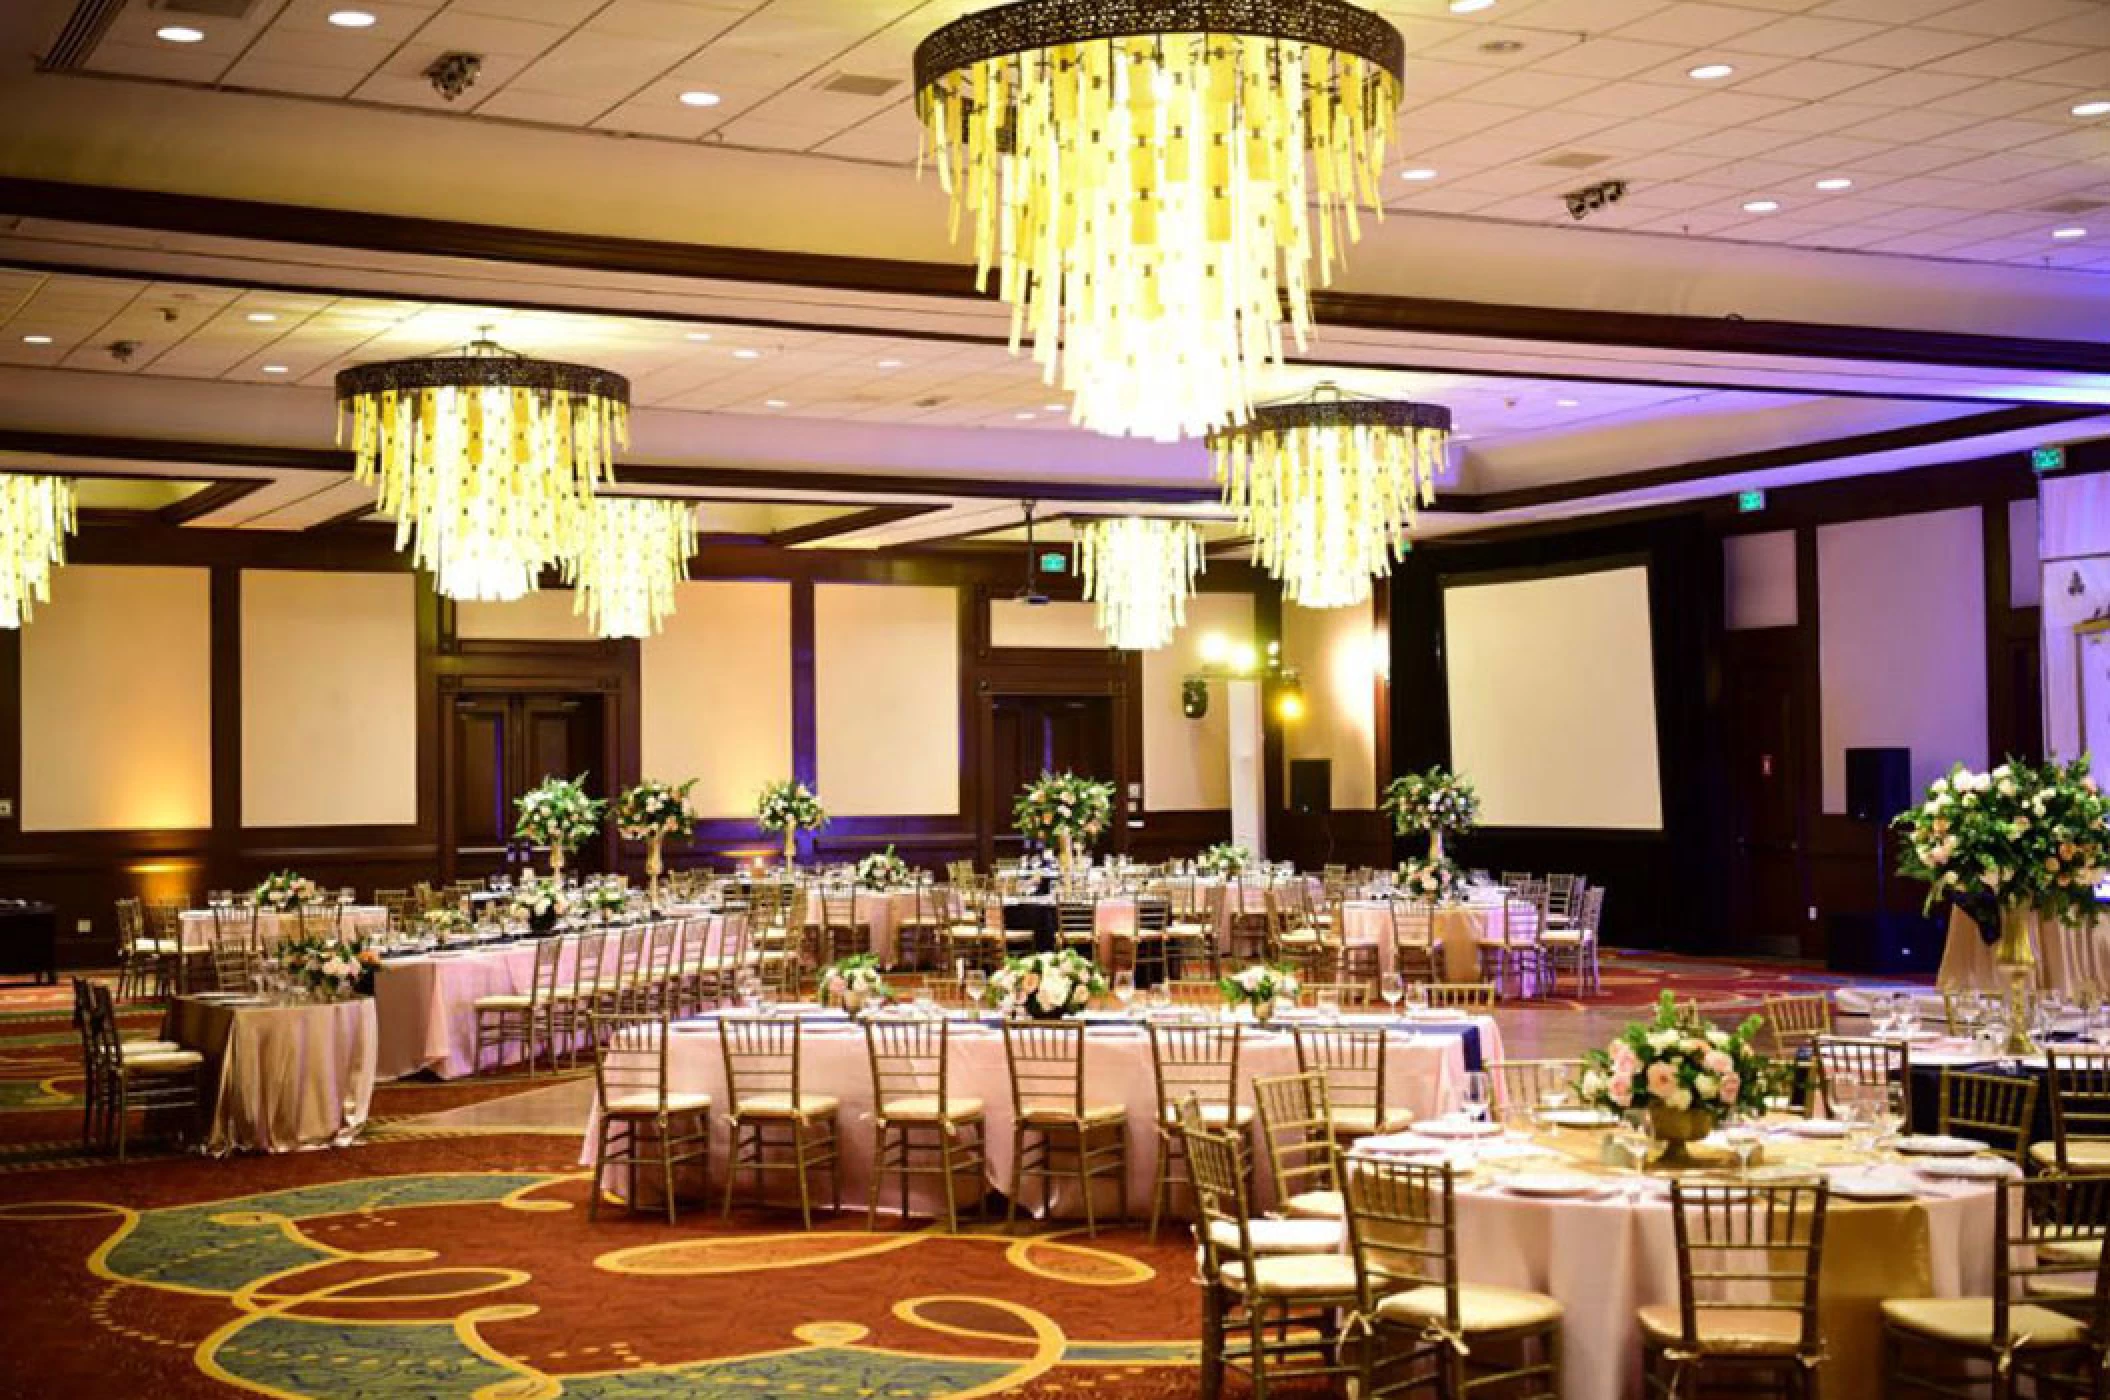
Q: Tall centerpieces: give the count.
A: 6